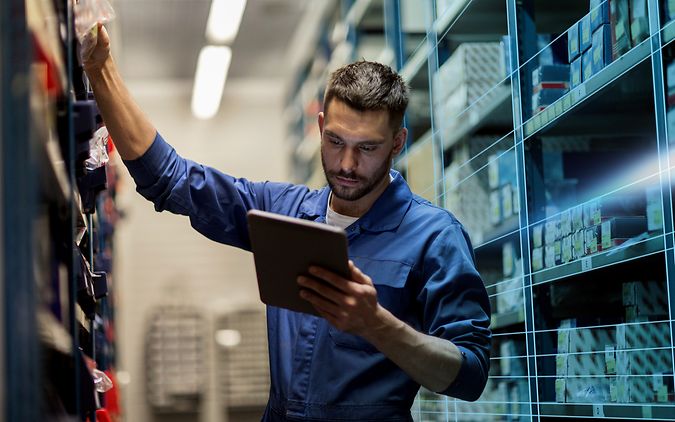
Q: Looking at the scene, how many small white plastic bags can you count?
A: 3